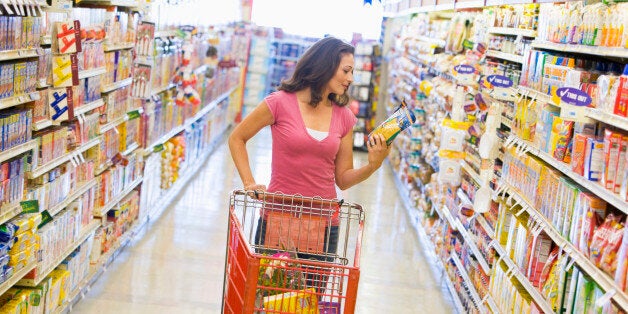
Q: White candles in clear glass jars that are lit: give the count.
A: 0